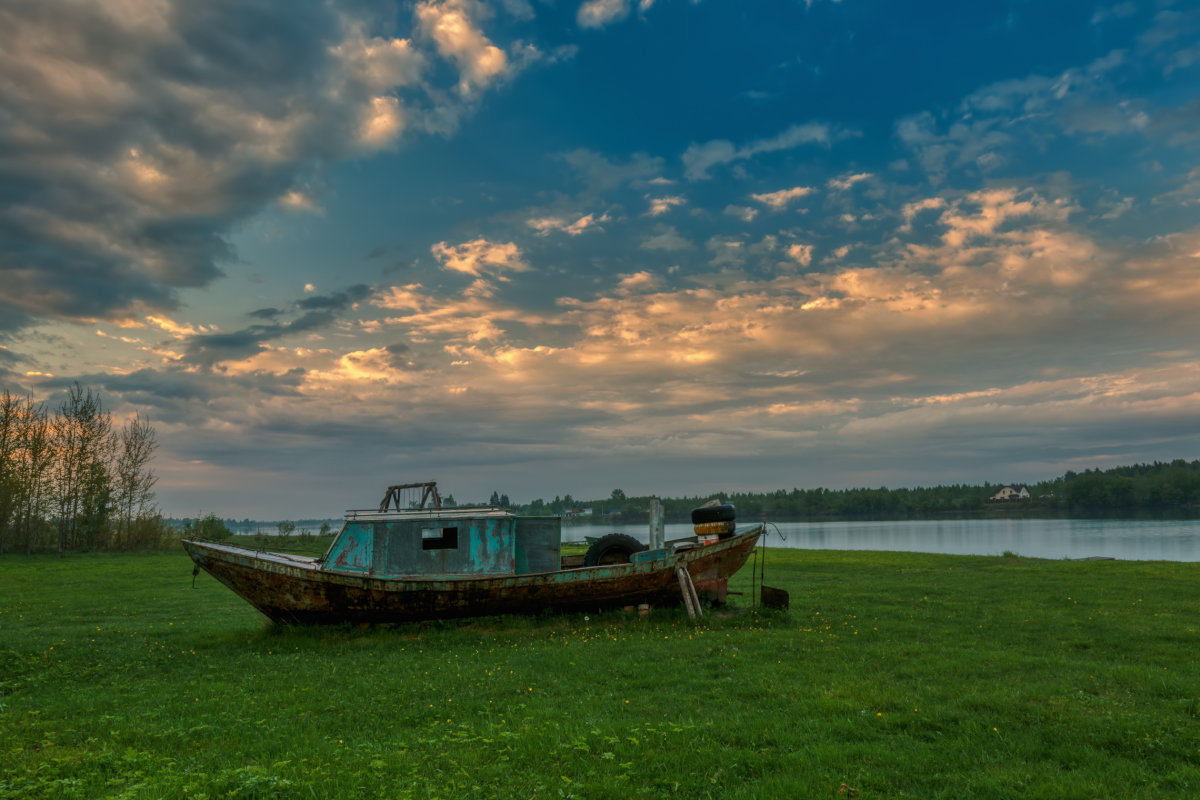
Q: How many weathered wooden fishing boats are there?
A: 1